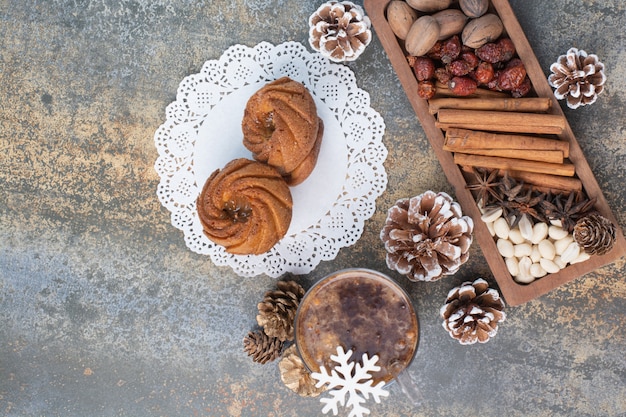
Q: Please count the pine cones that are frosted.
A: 4